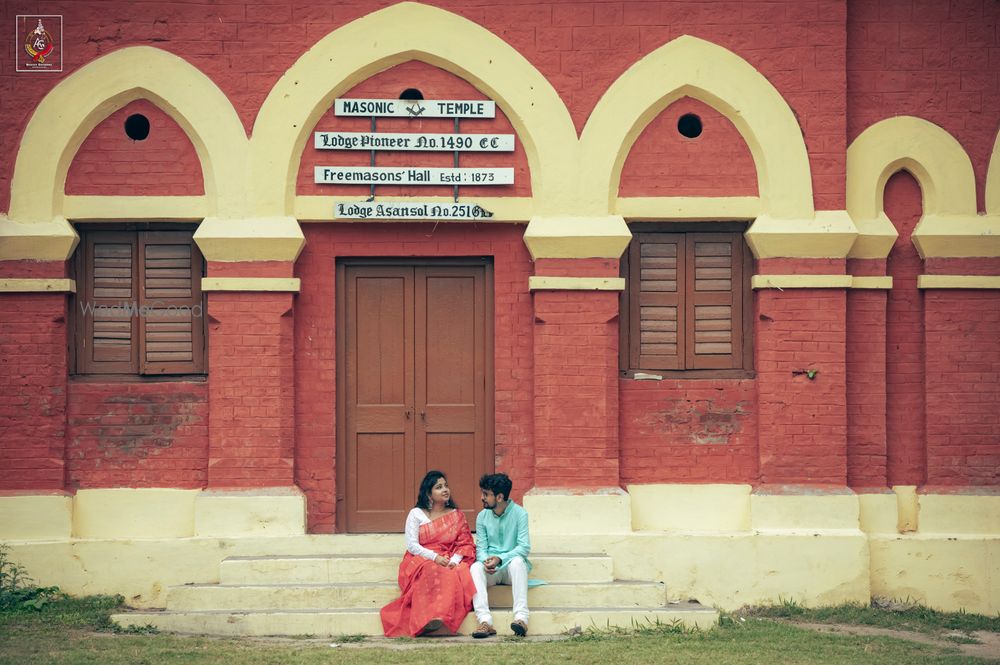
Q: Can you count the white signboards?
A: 4